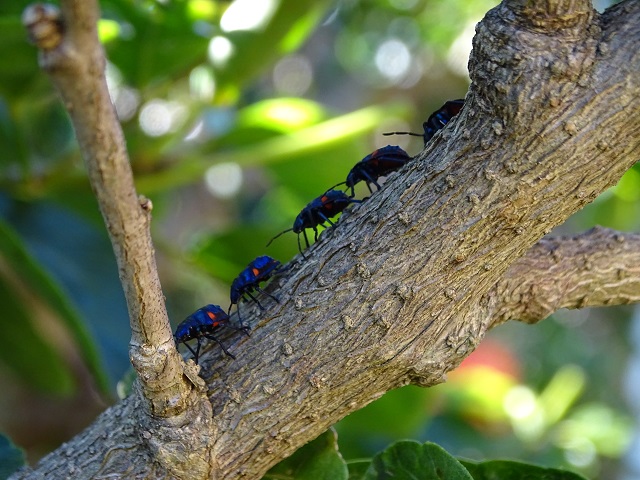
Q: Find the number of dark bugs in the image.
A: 5